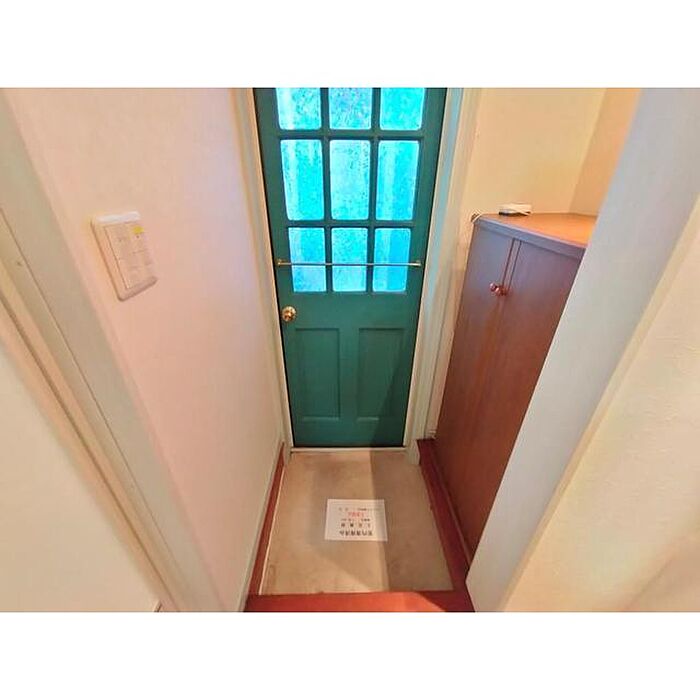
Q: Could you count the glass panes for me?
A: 9